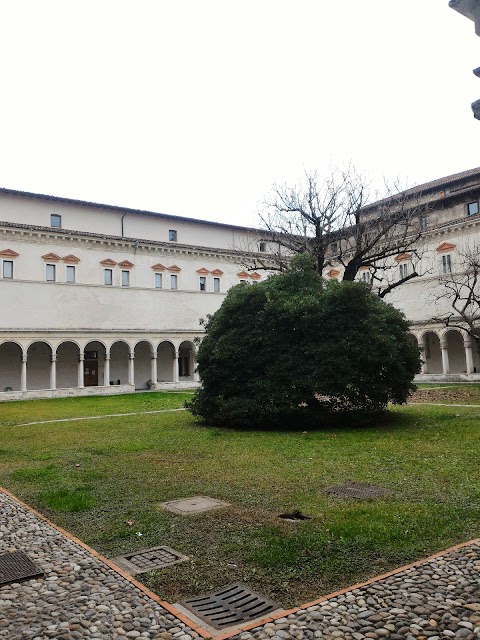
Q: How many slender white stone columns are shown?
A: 11